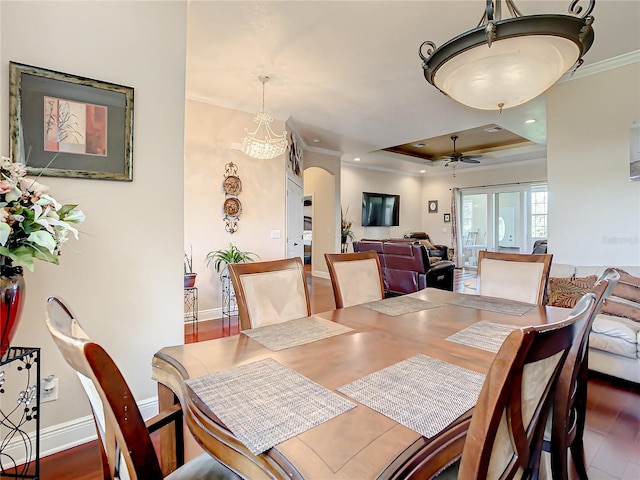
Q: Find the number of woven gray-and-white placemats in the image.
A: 6